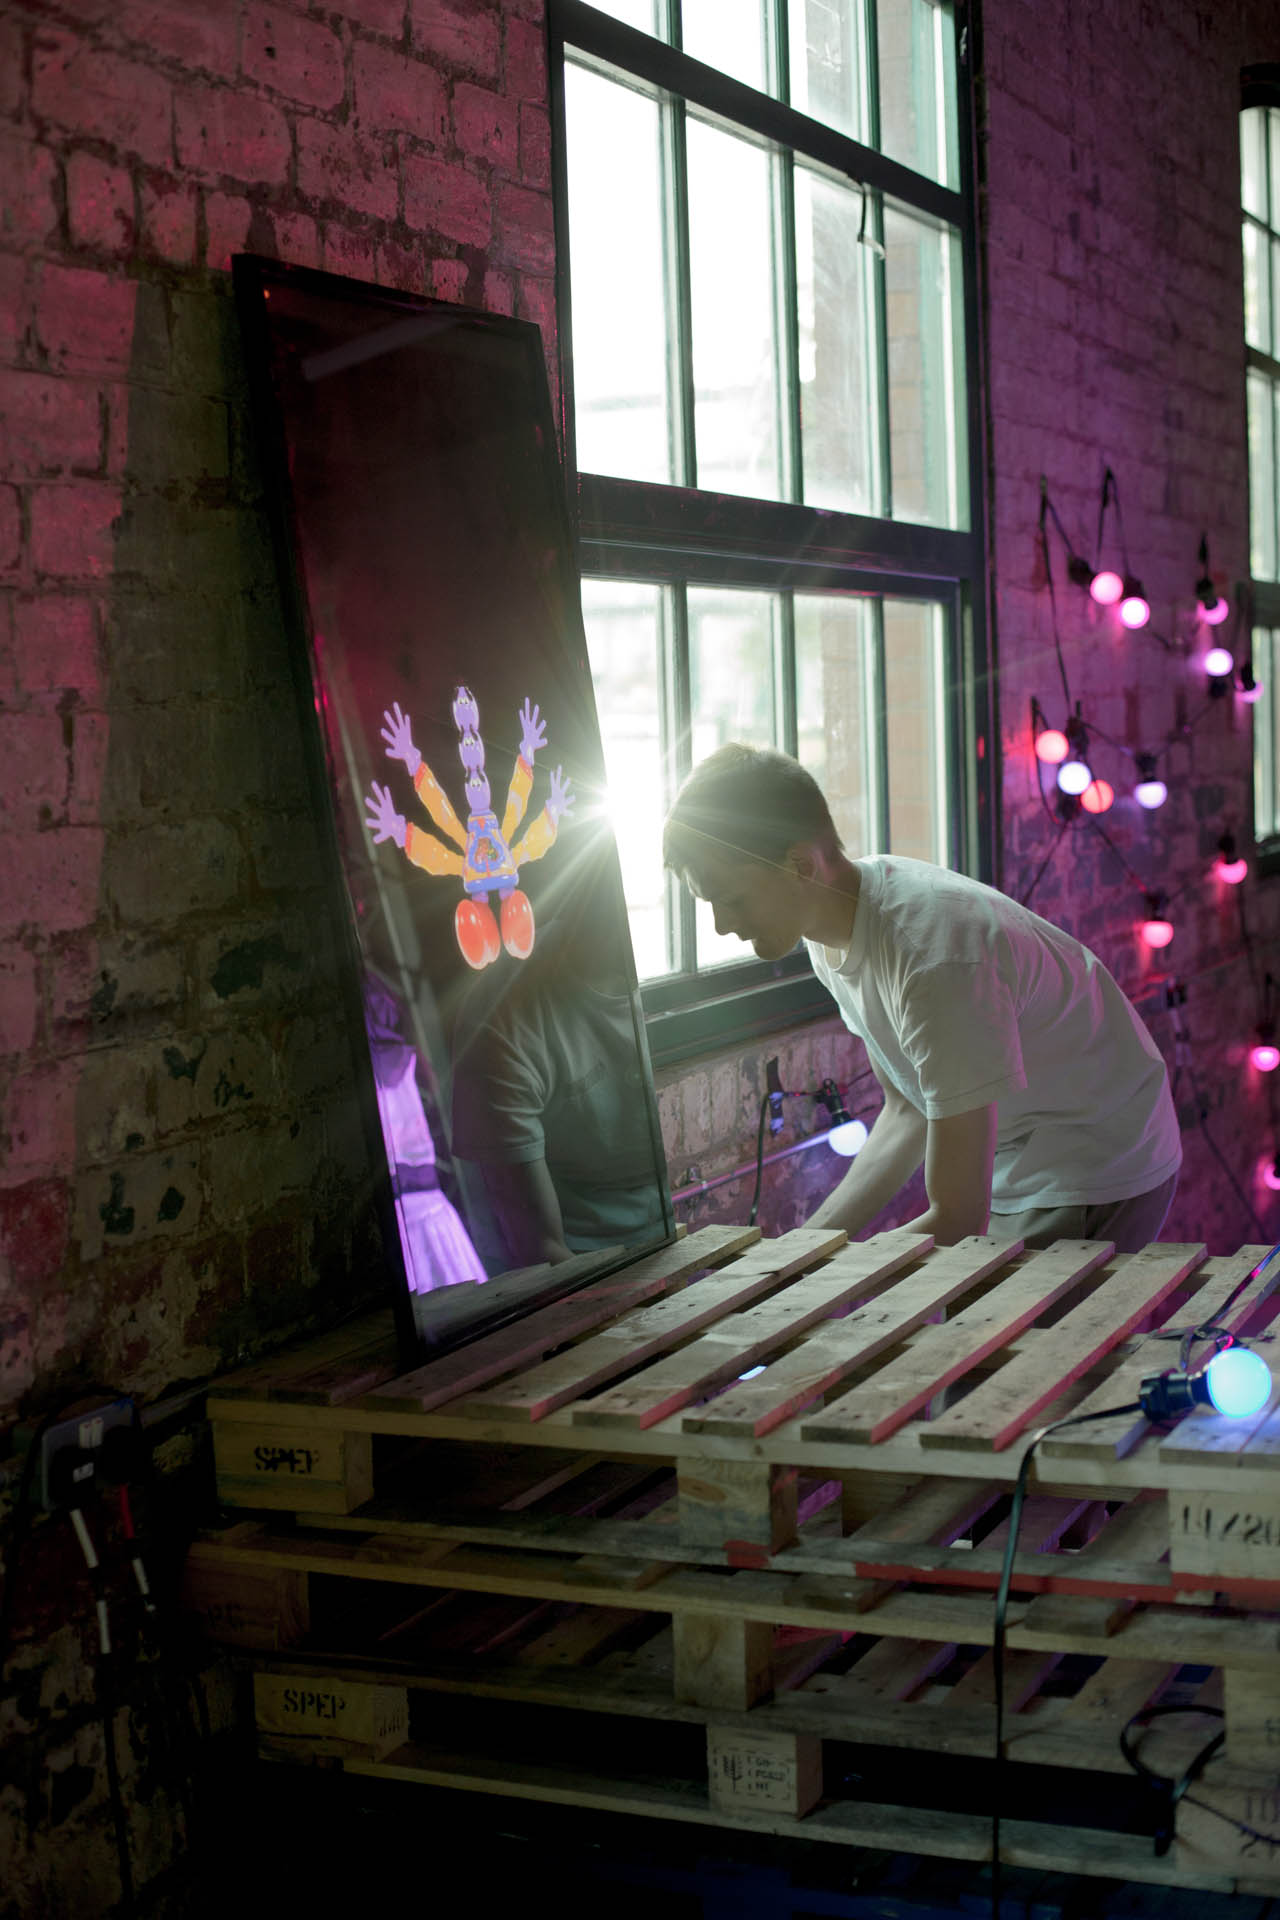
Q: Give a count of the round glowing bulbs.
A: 15